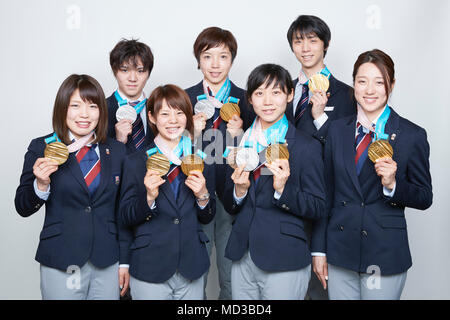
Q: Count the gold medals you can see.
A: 7